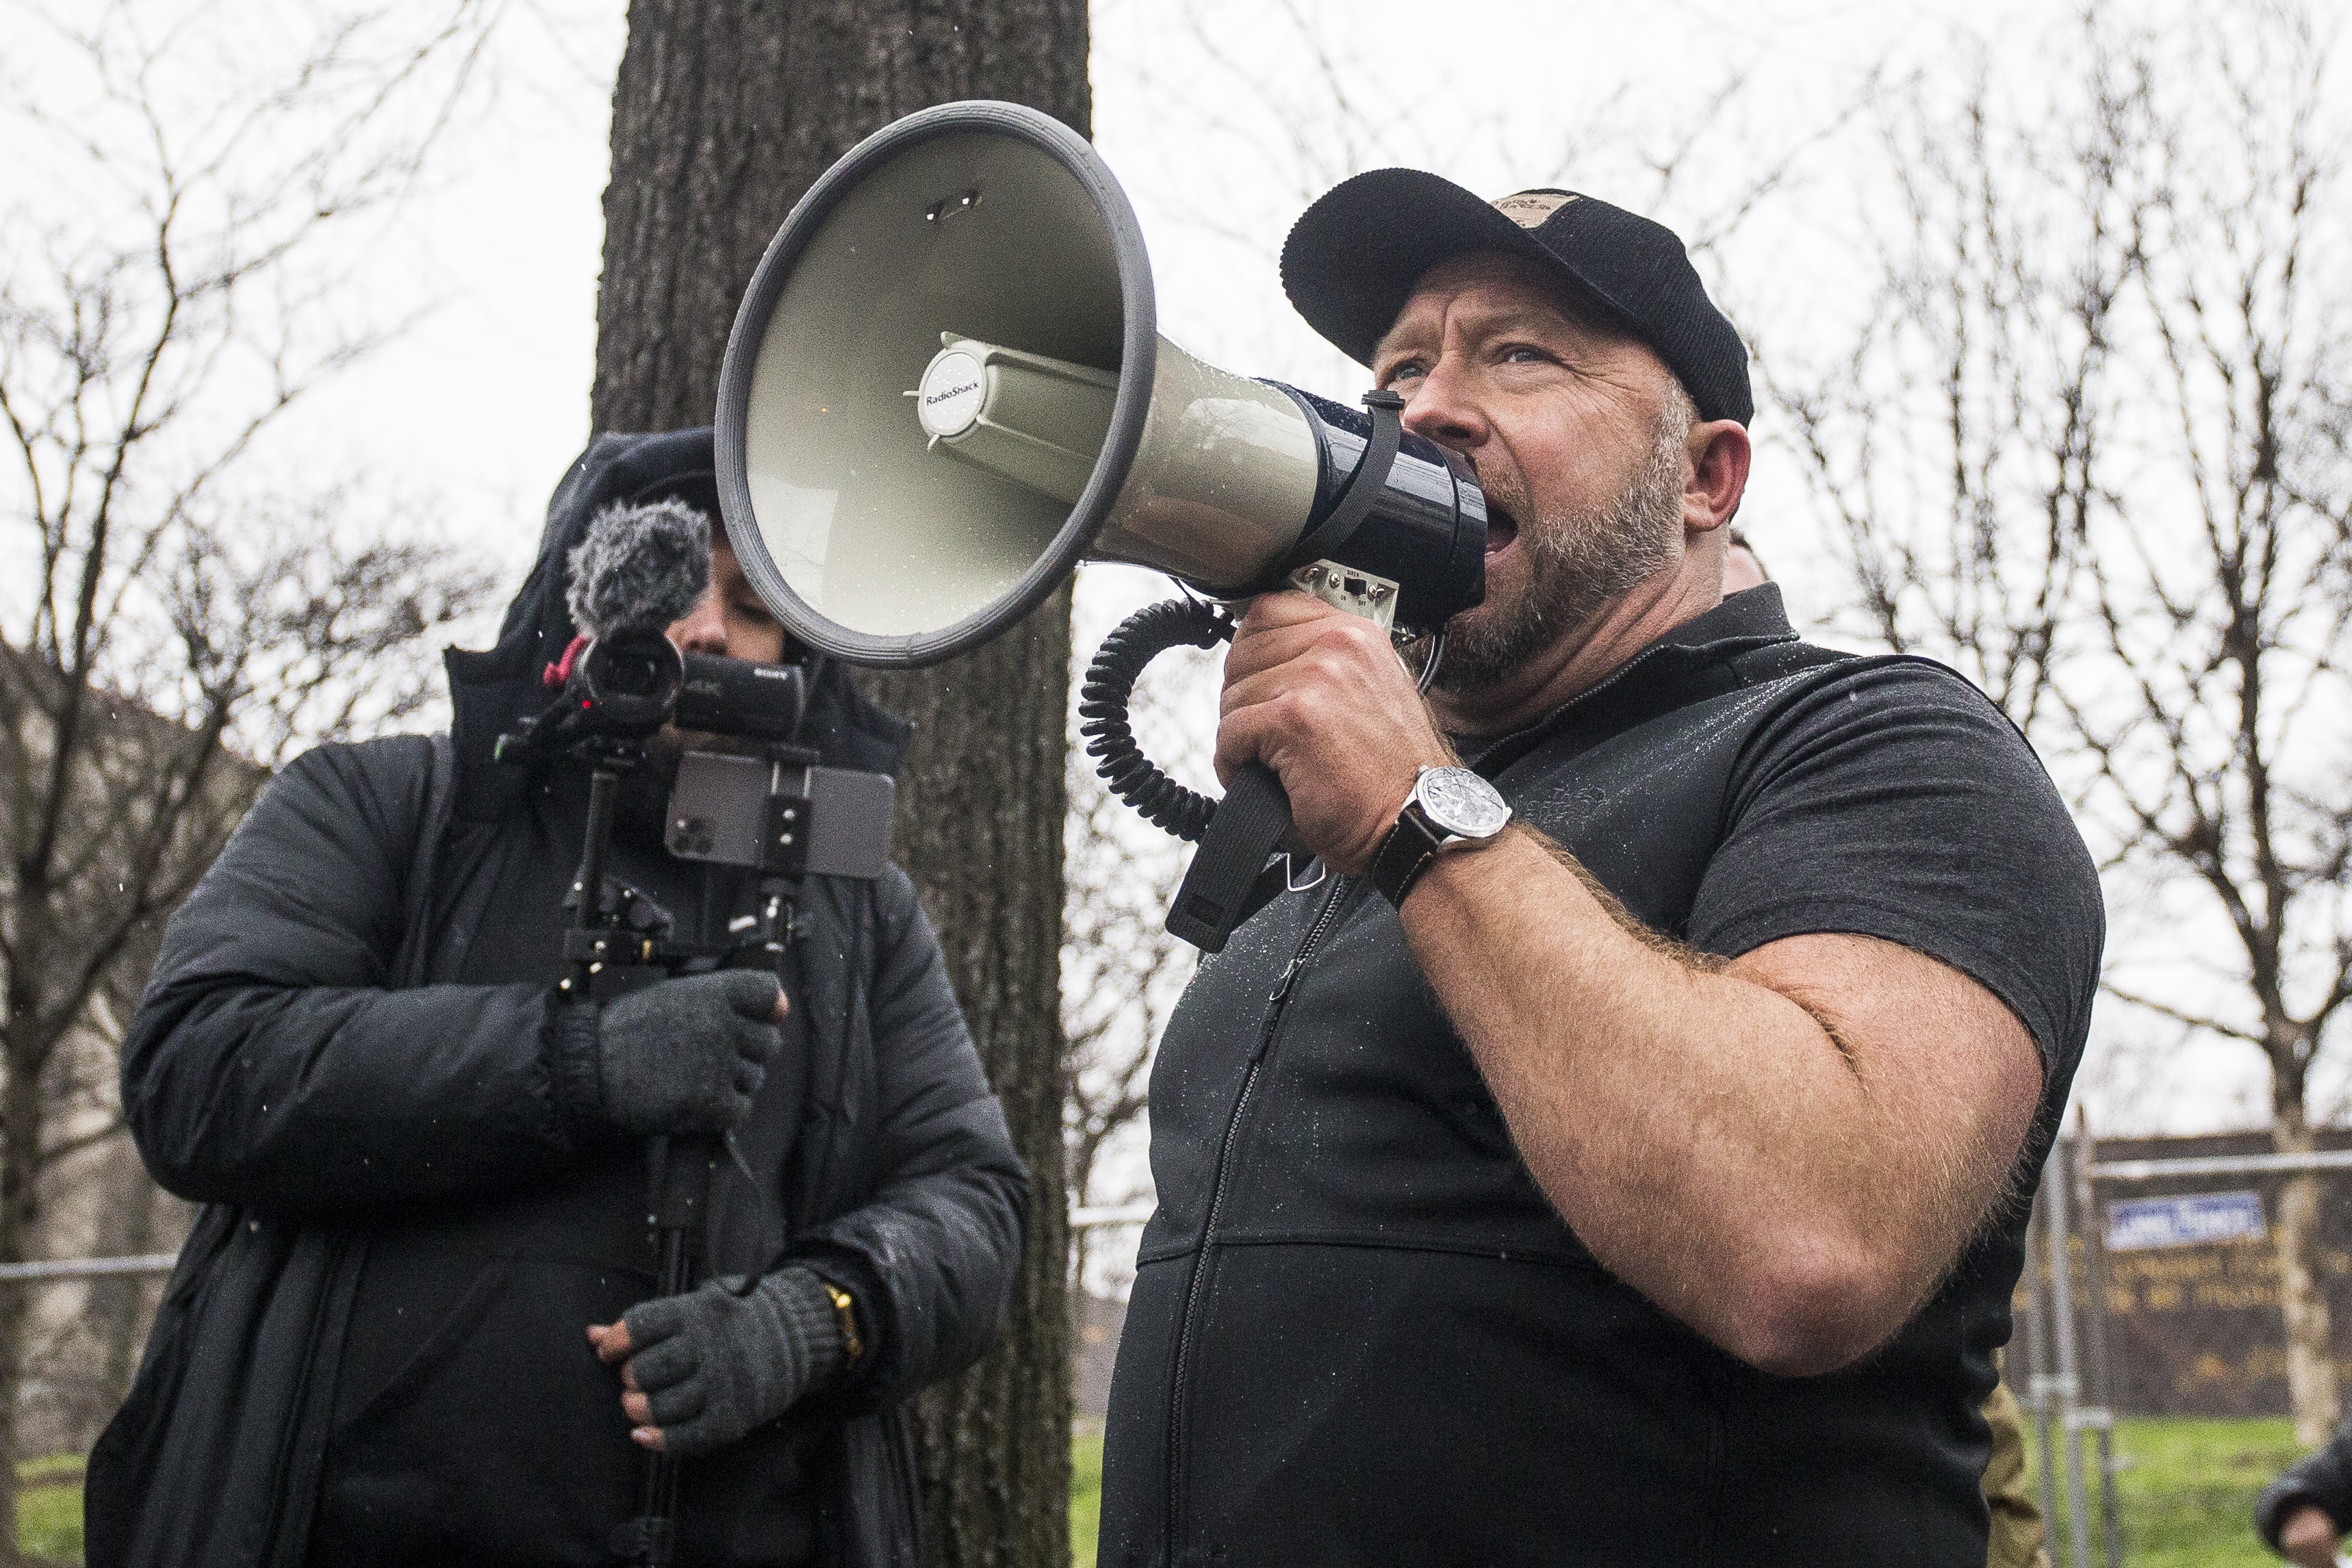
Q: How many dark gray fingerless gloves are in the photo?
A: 2